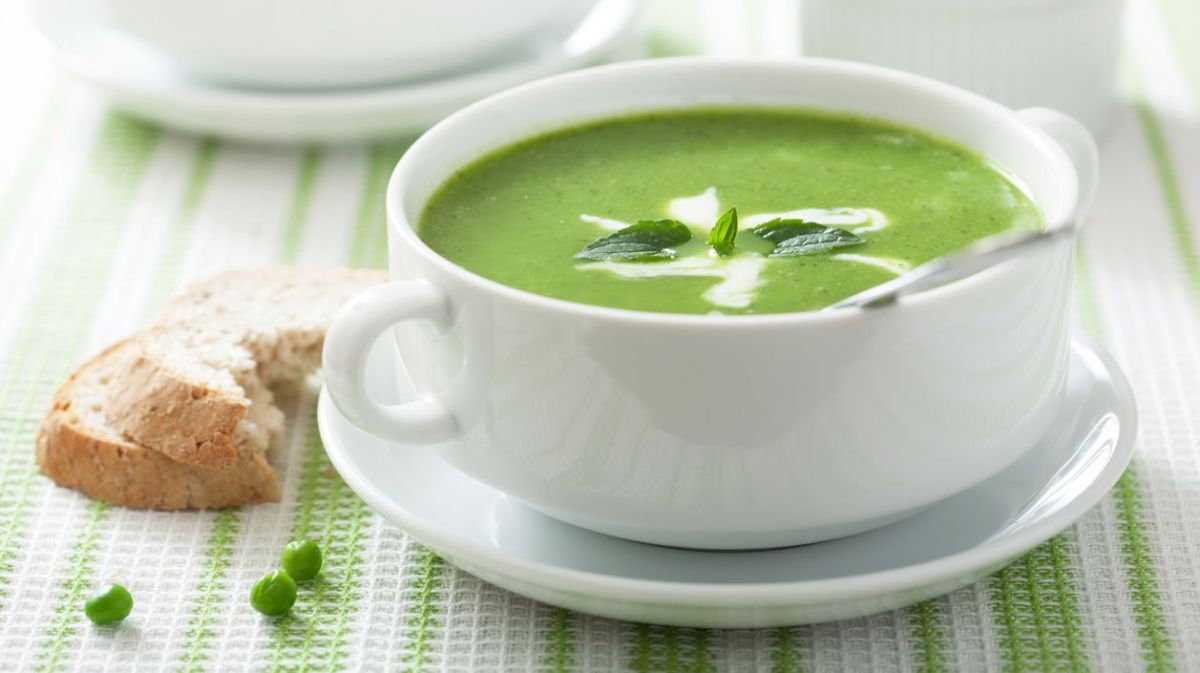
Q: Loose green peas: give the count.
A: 3